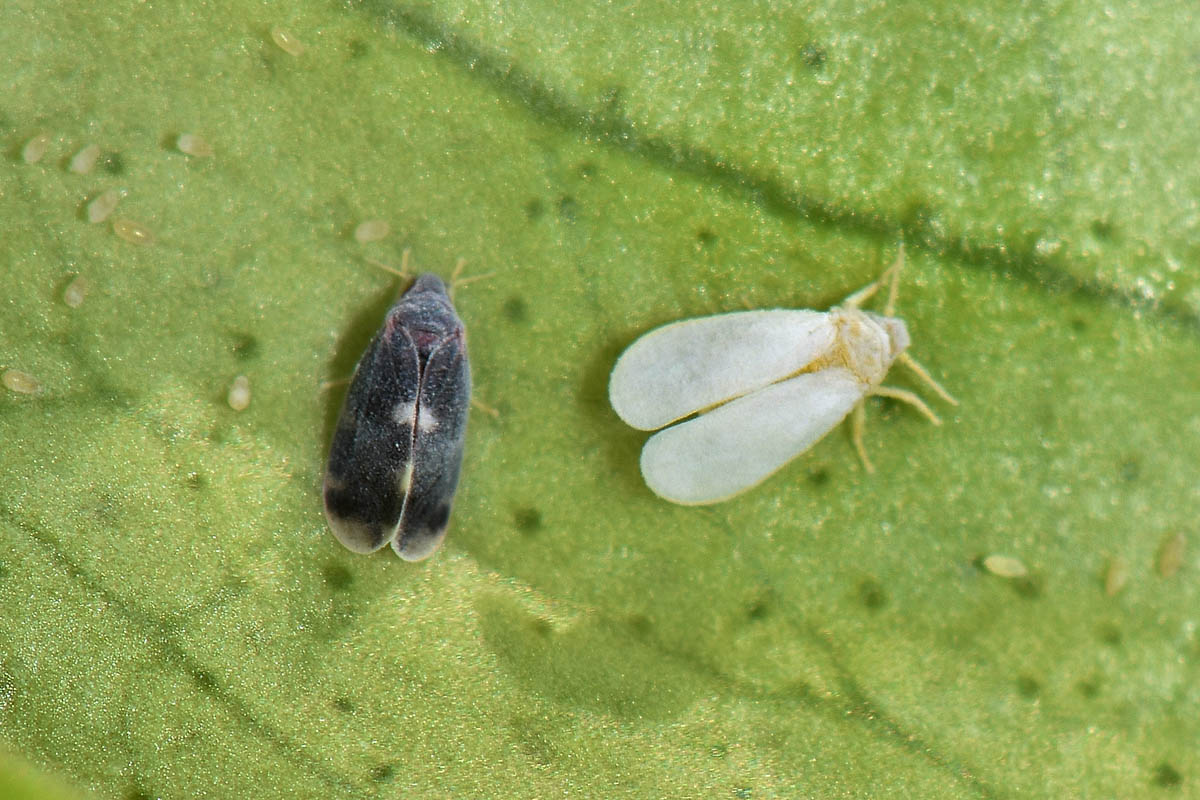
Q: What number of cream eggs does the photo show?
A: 13